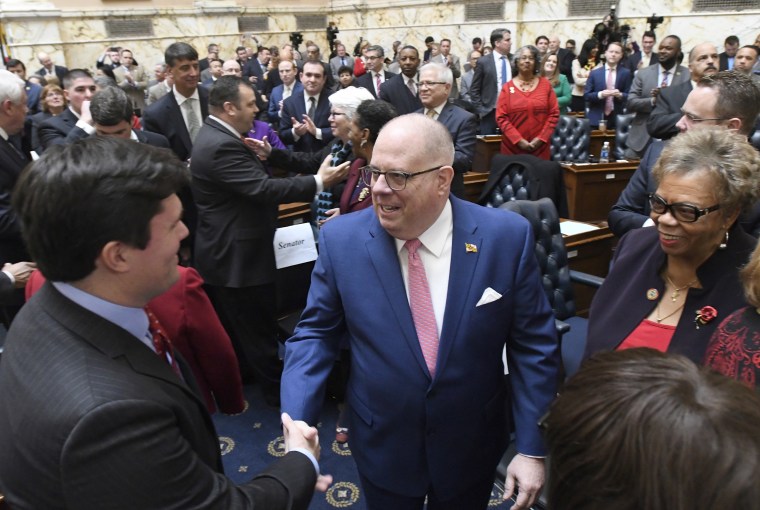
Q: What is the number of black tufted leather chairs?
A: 4